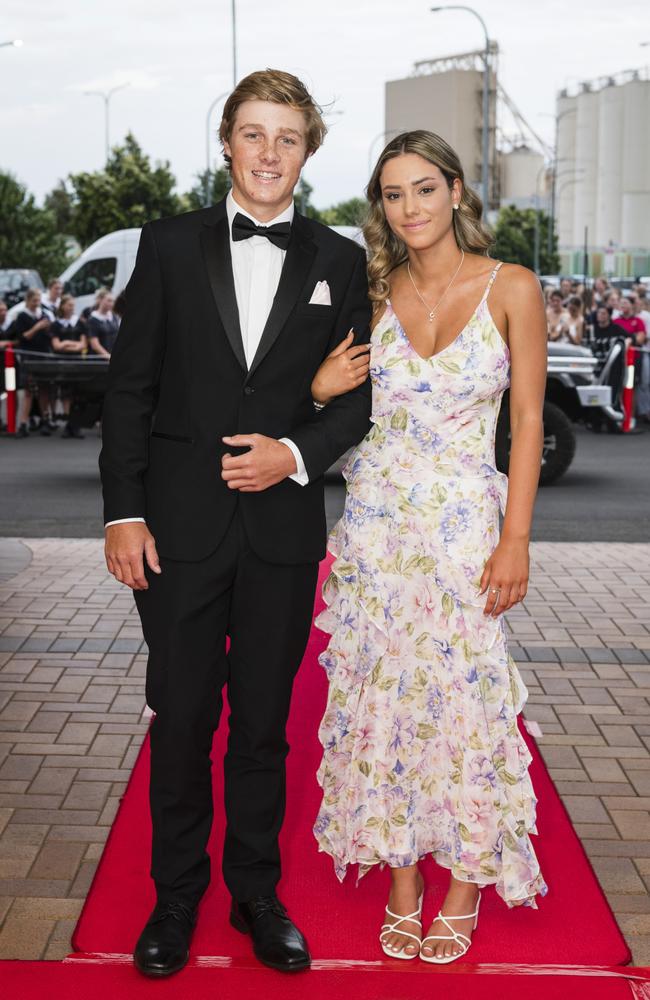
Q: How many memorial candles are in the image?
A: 0